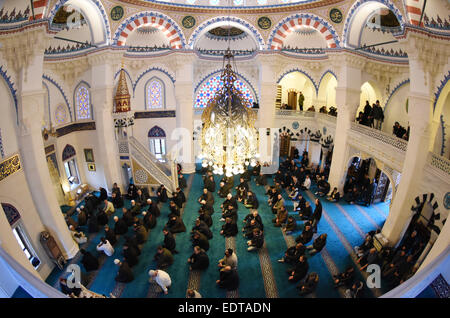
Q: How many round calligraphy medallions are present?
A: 4